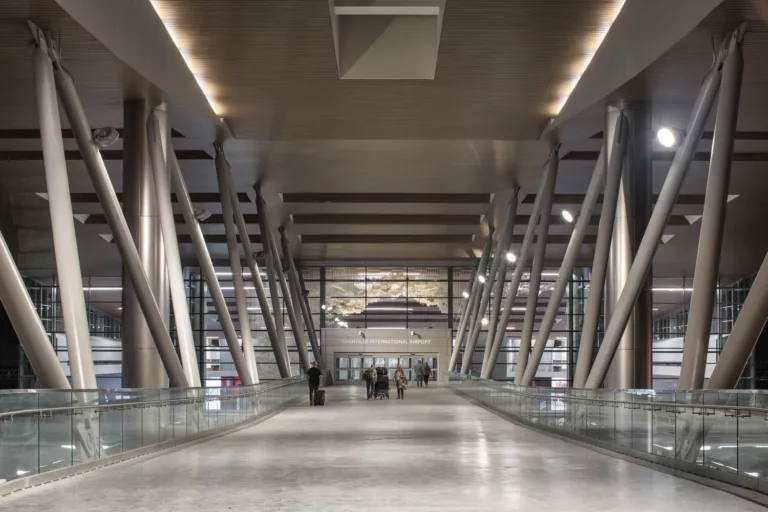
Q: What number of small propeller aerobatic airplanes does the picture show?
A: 0